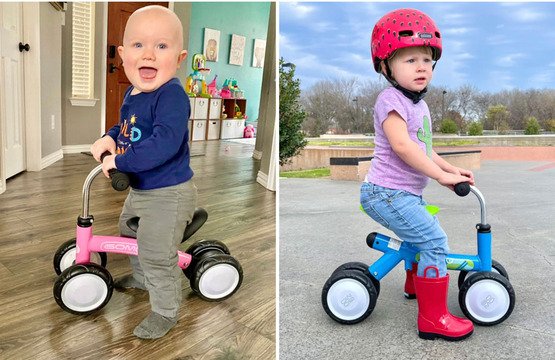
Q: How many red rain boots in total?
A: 2